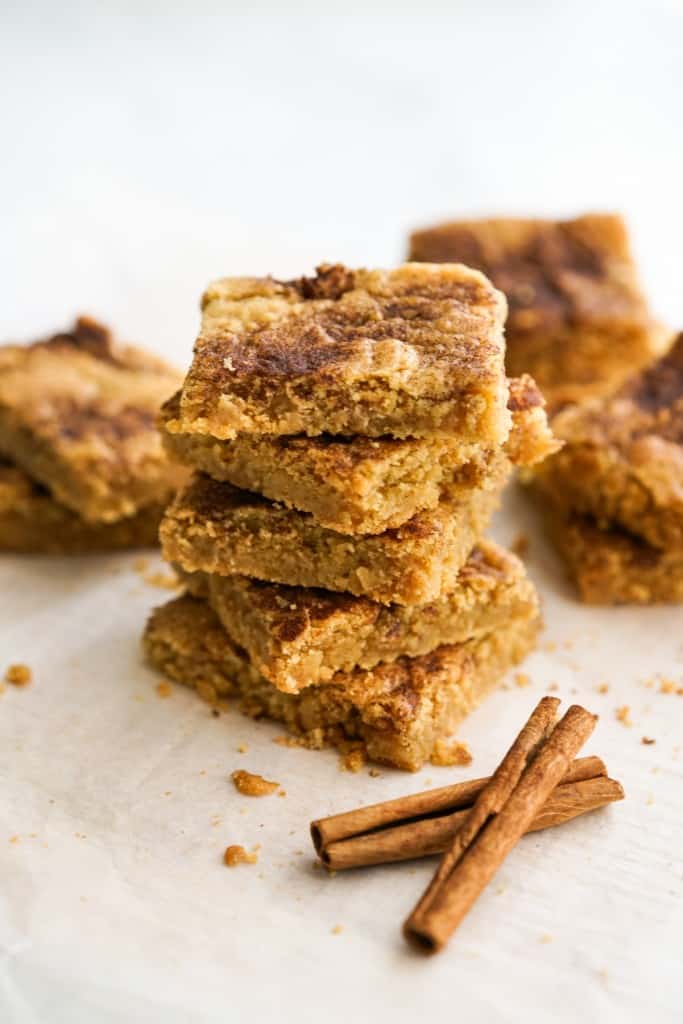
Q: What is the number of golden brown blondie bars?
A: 10